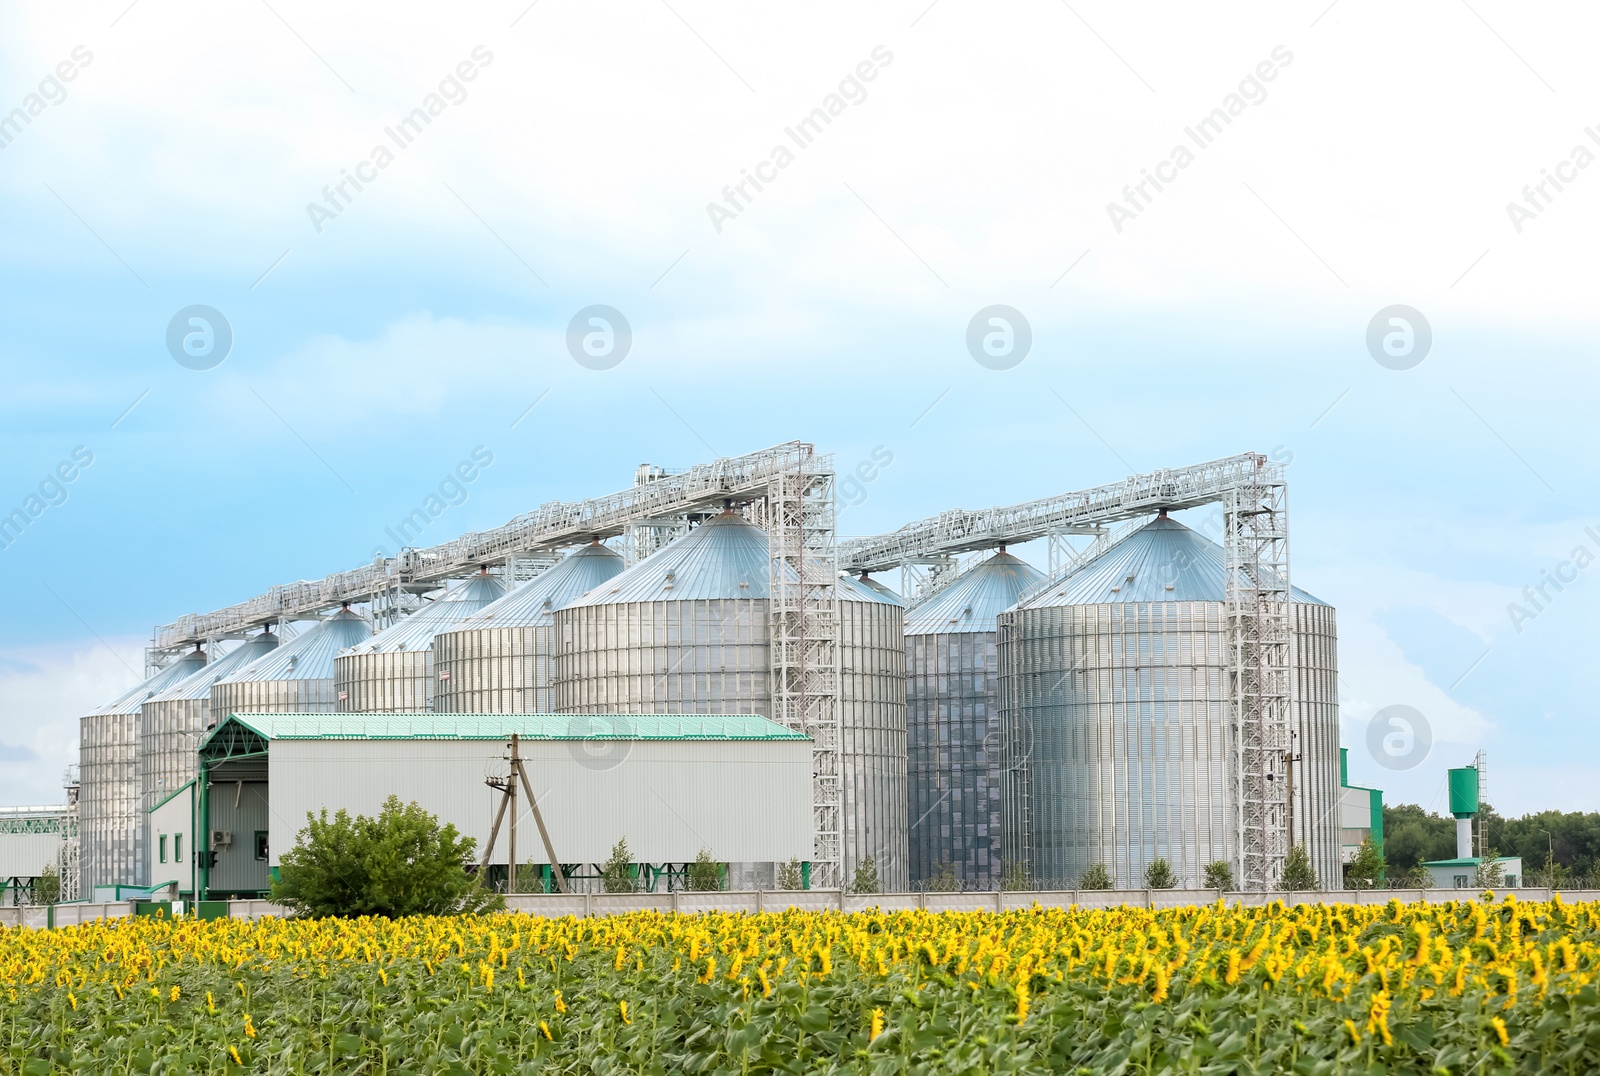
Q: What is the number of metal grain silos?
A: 9